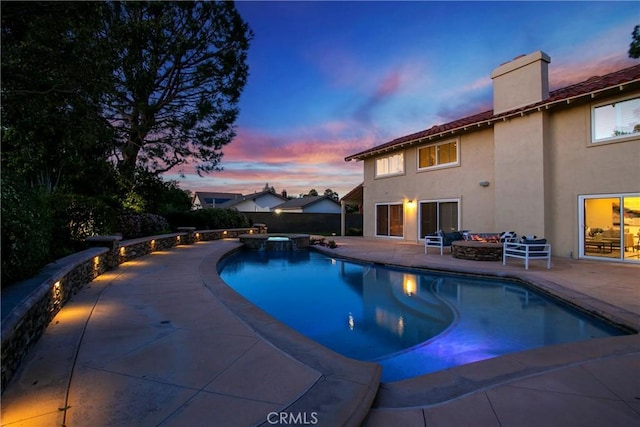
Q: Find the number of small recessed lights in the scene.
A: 8